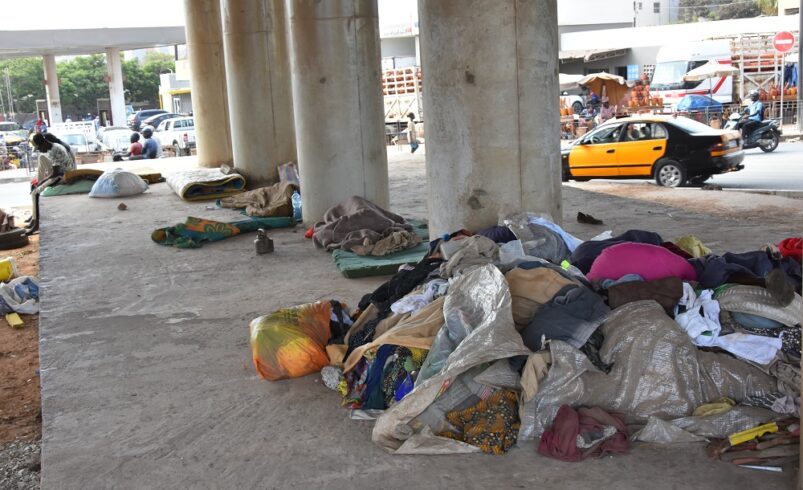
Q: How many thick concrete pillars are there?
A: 4